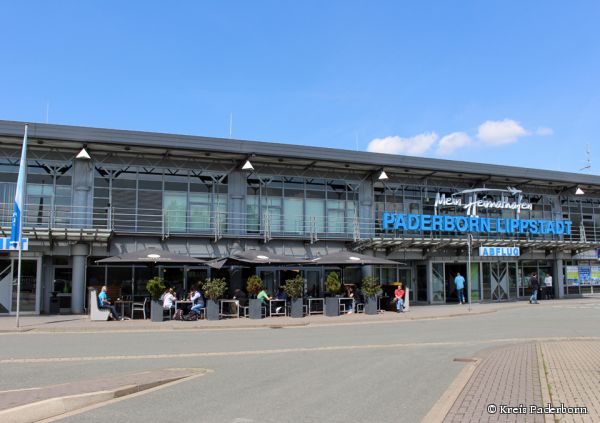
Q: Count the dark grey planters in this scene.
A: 6